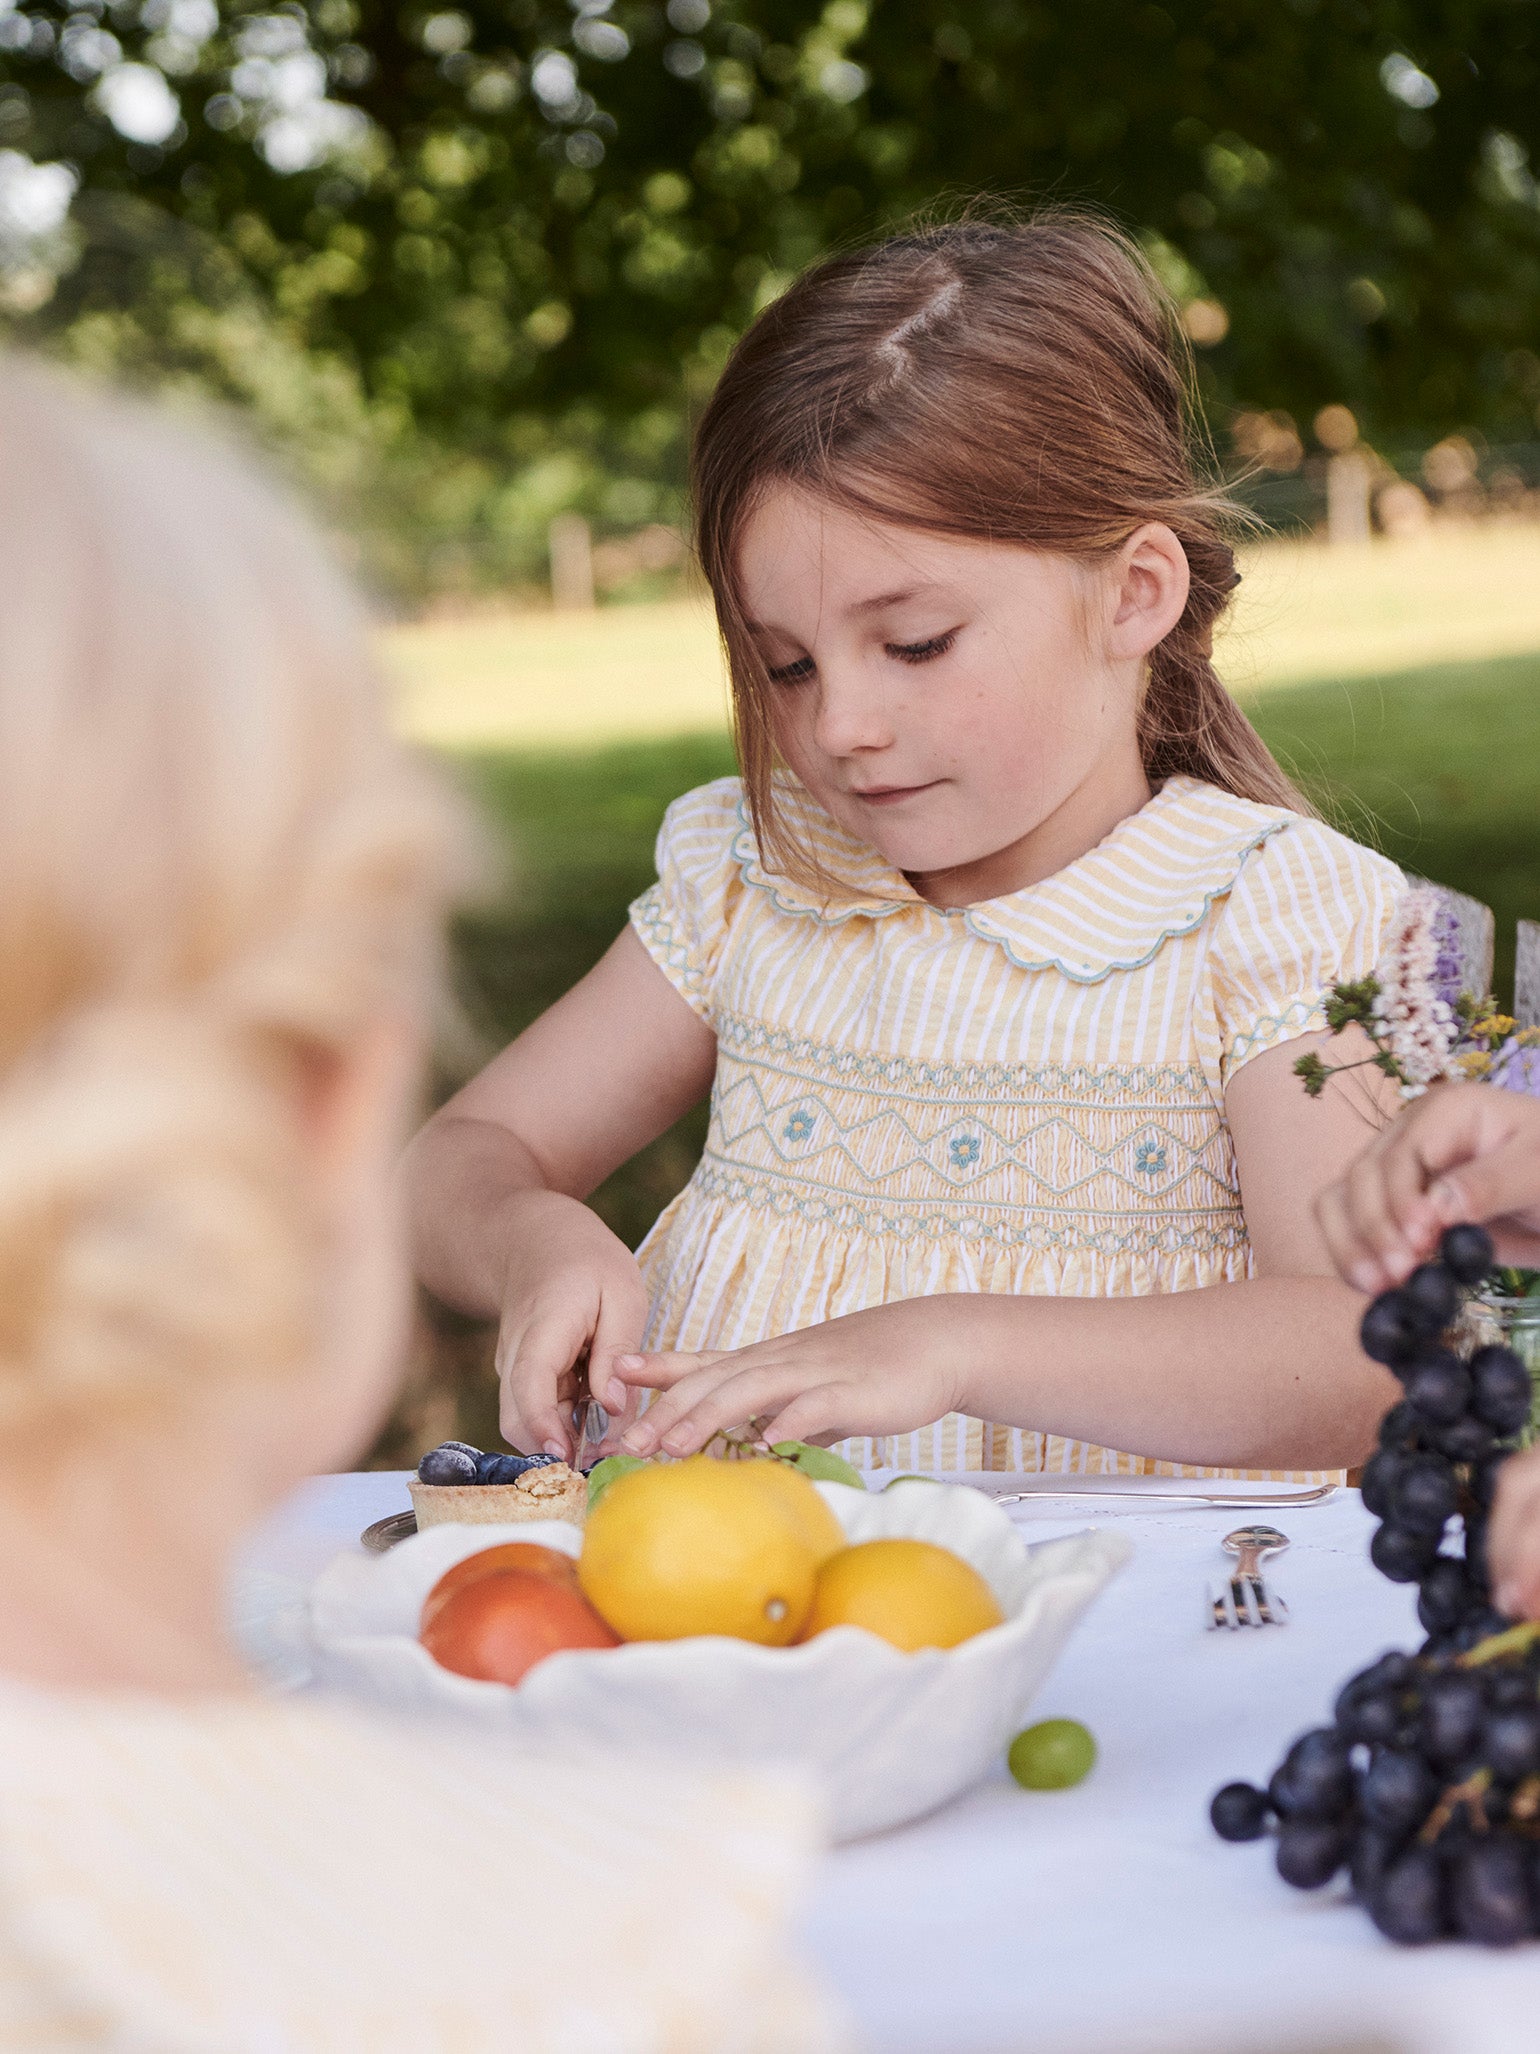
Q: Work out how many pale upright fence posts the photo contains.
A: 2